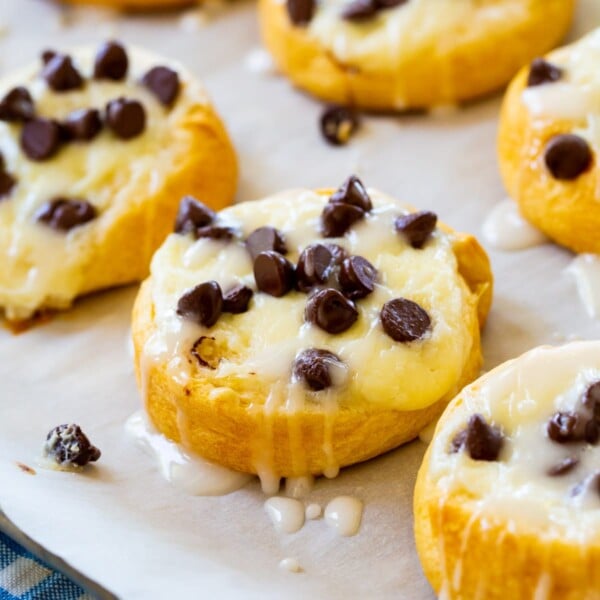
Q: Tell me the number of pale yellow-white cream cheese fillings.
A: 5